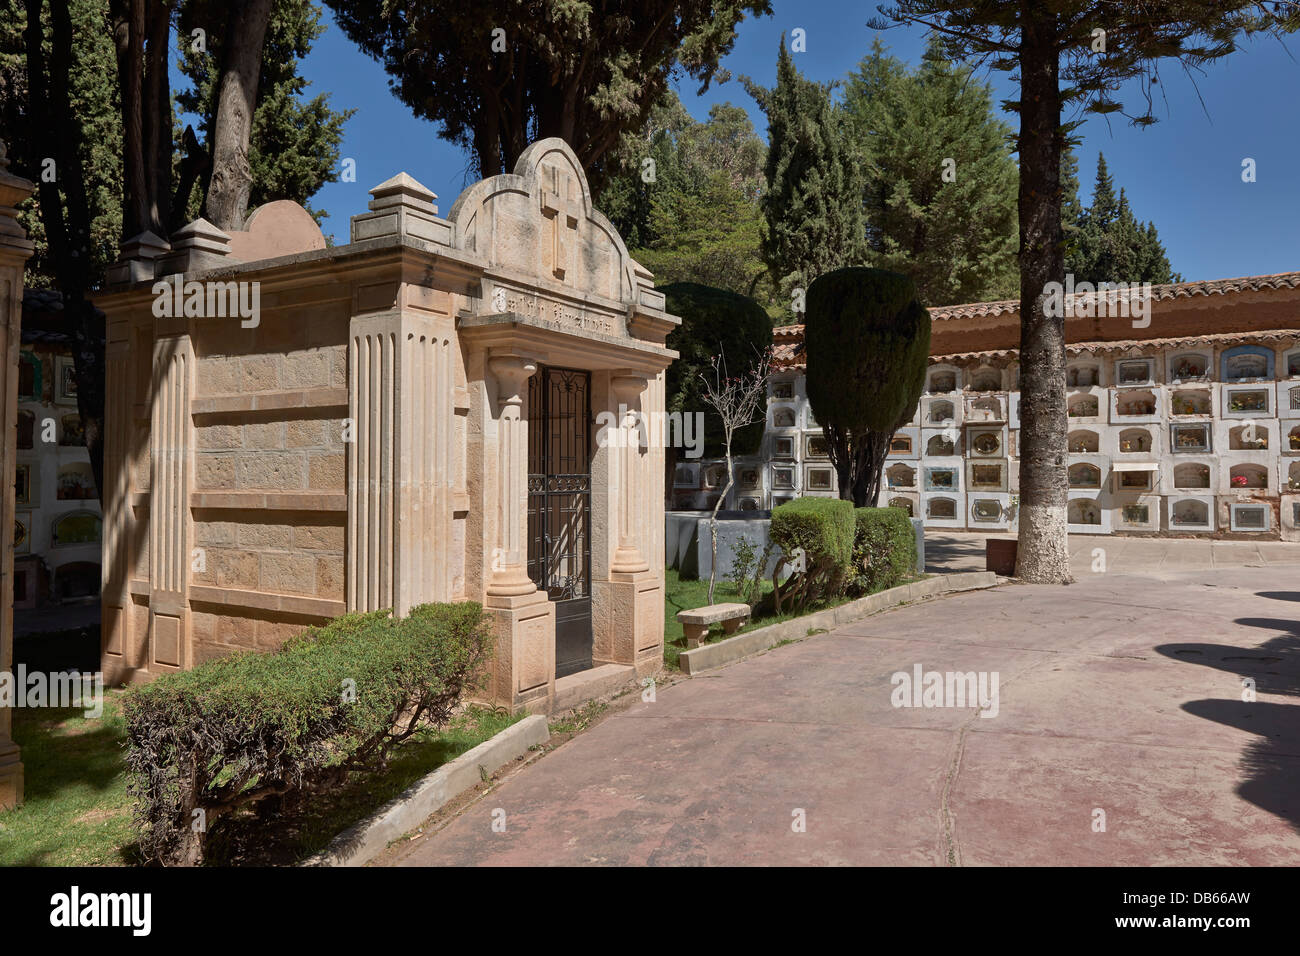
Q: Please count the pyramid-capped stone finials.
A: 4